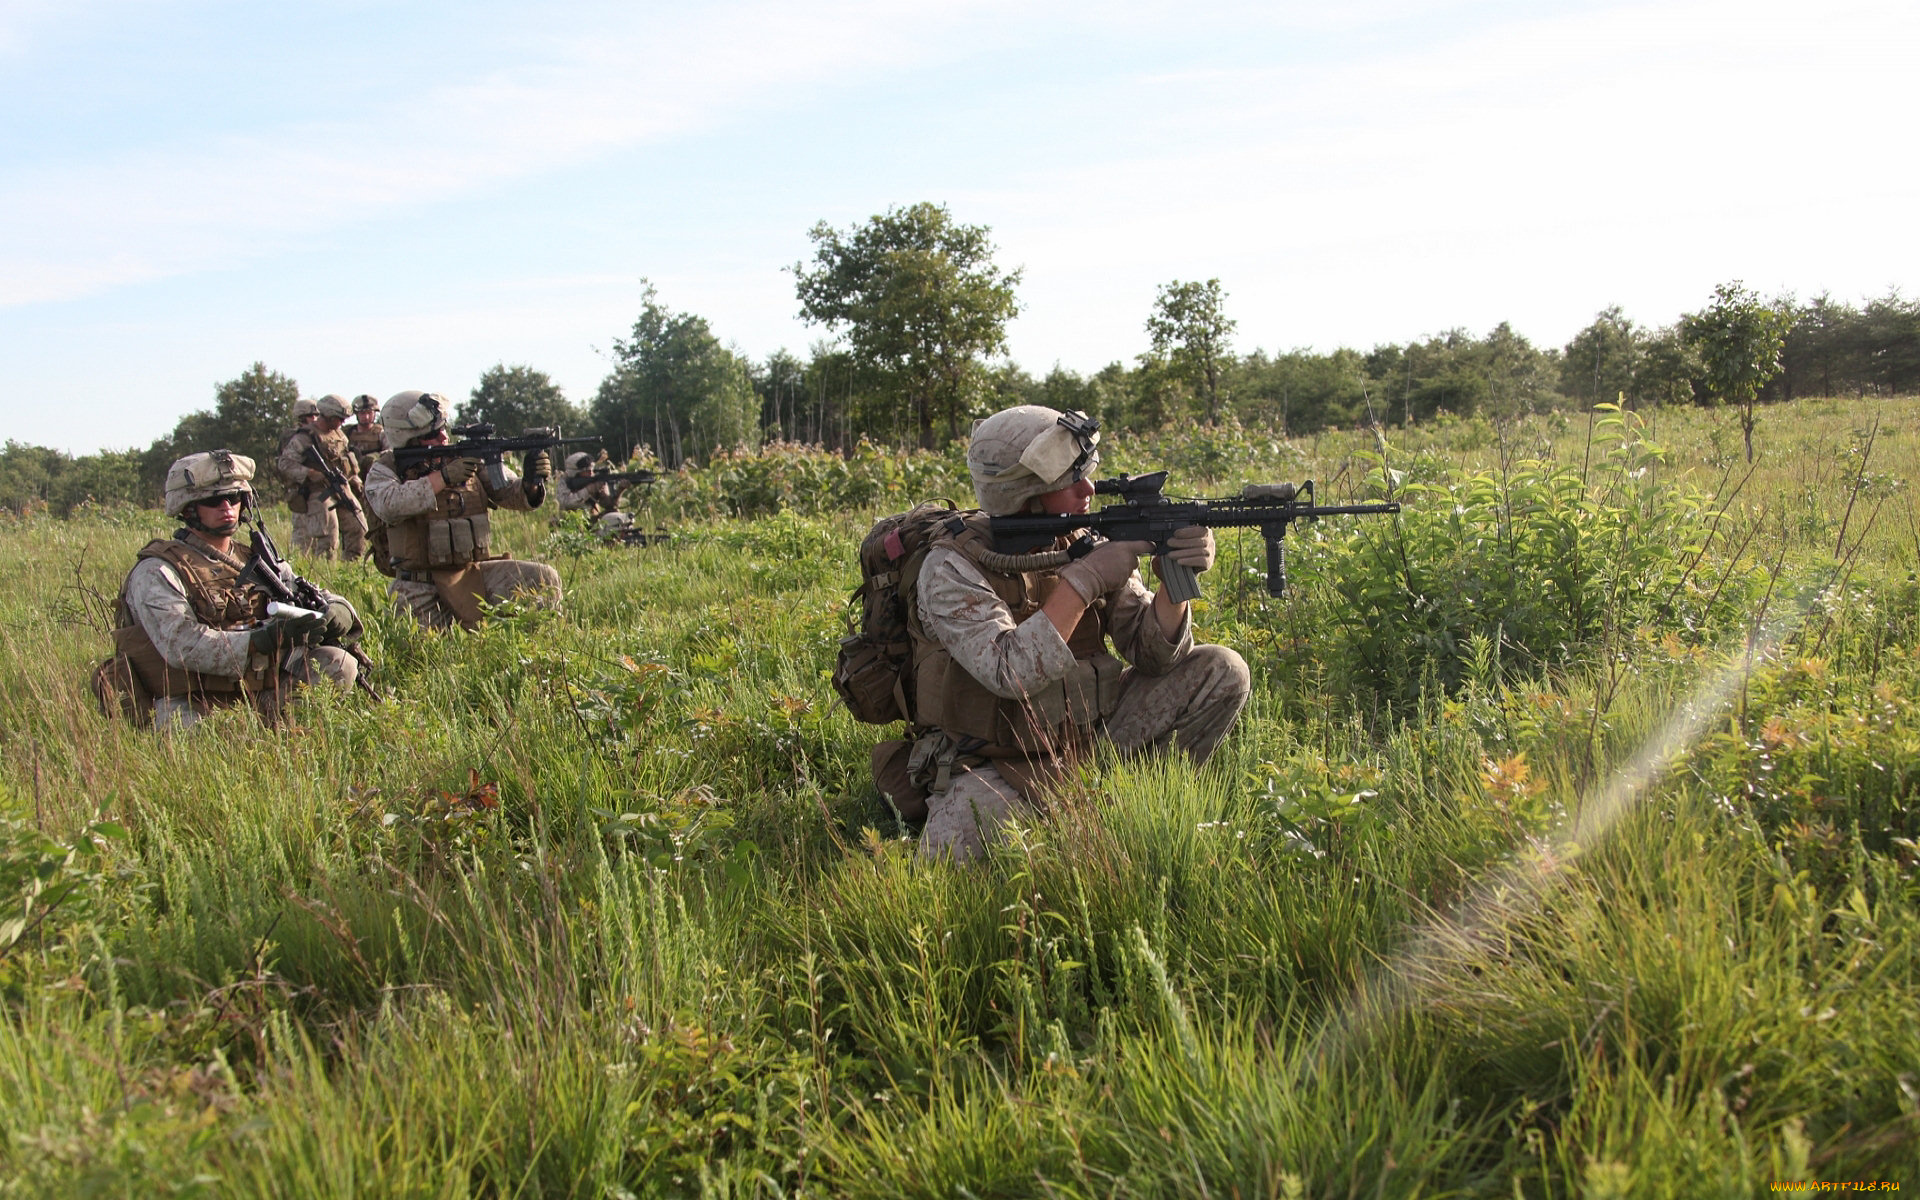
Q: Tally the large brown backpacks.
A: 1